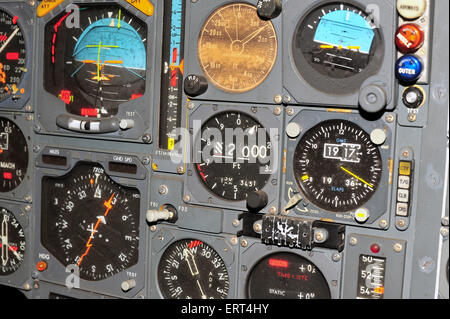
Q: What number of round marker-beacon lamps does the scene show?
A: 3